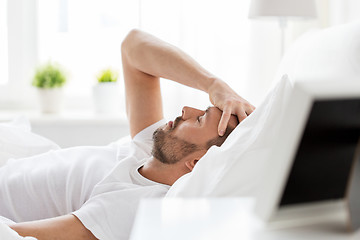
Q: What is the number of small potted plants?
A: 2